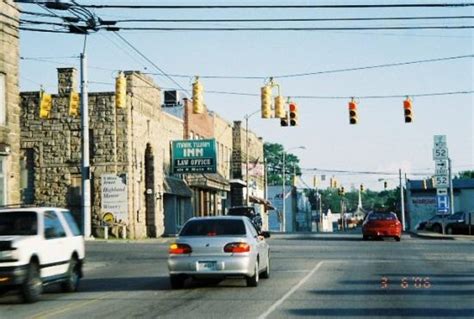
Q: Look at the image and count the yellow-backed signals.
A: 6